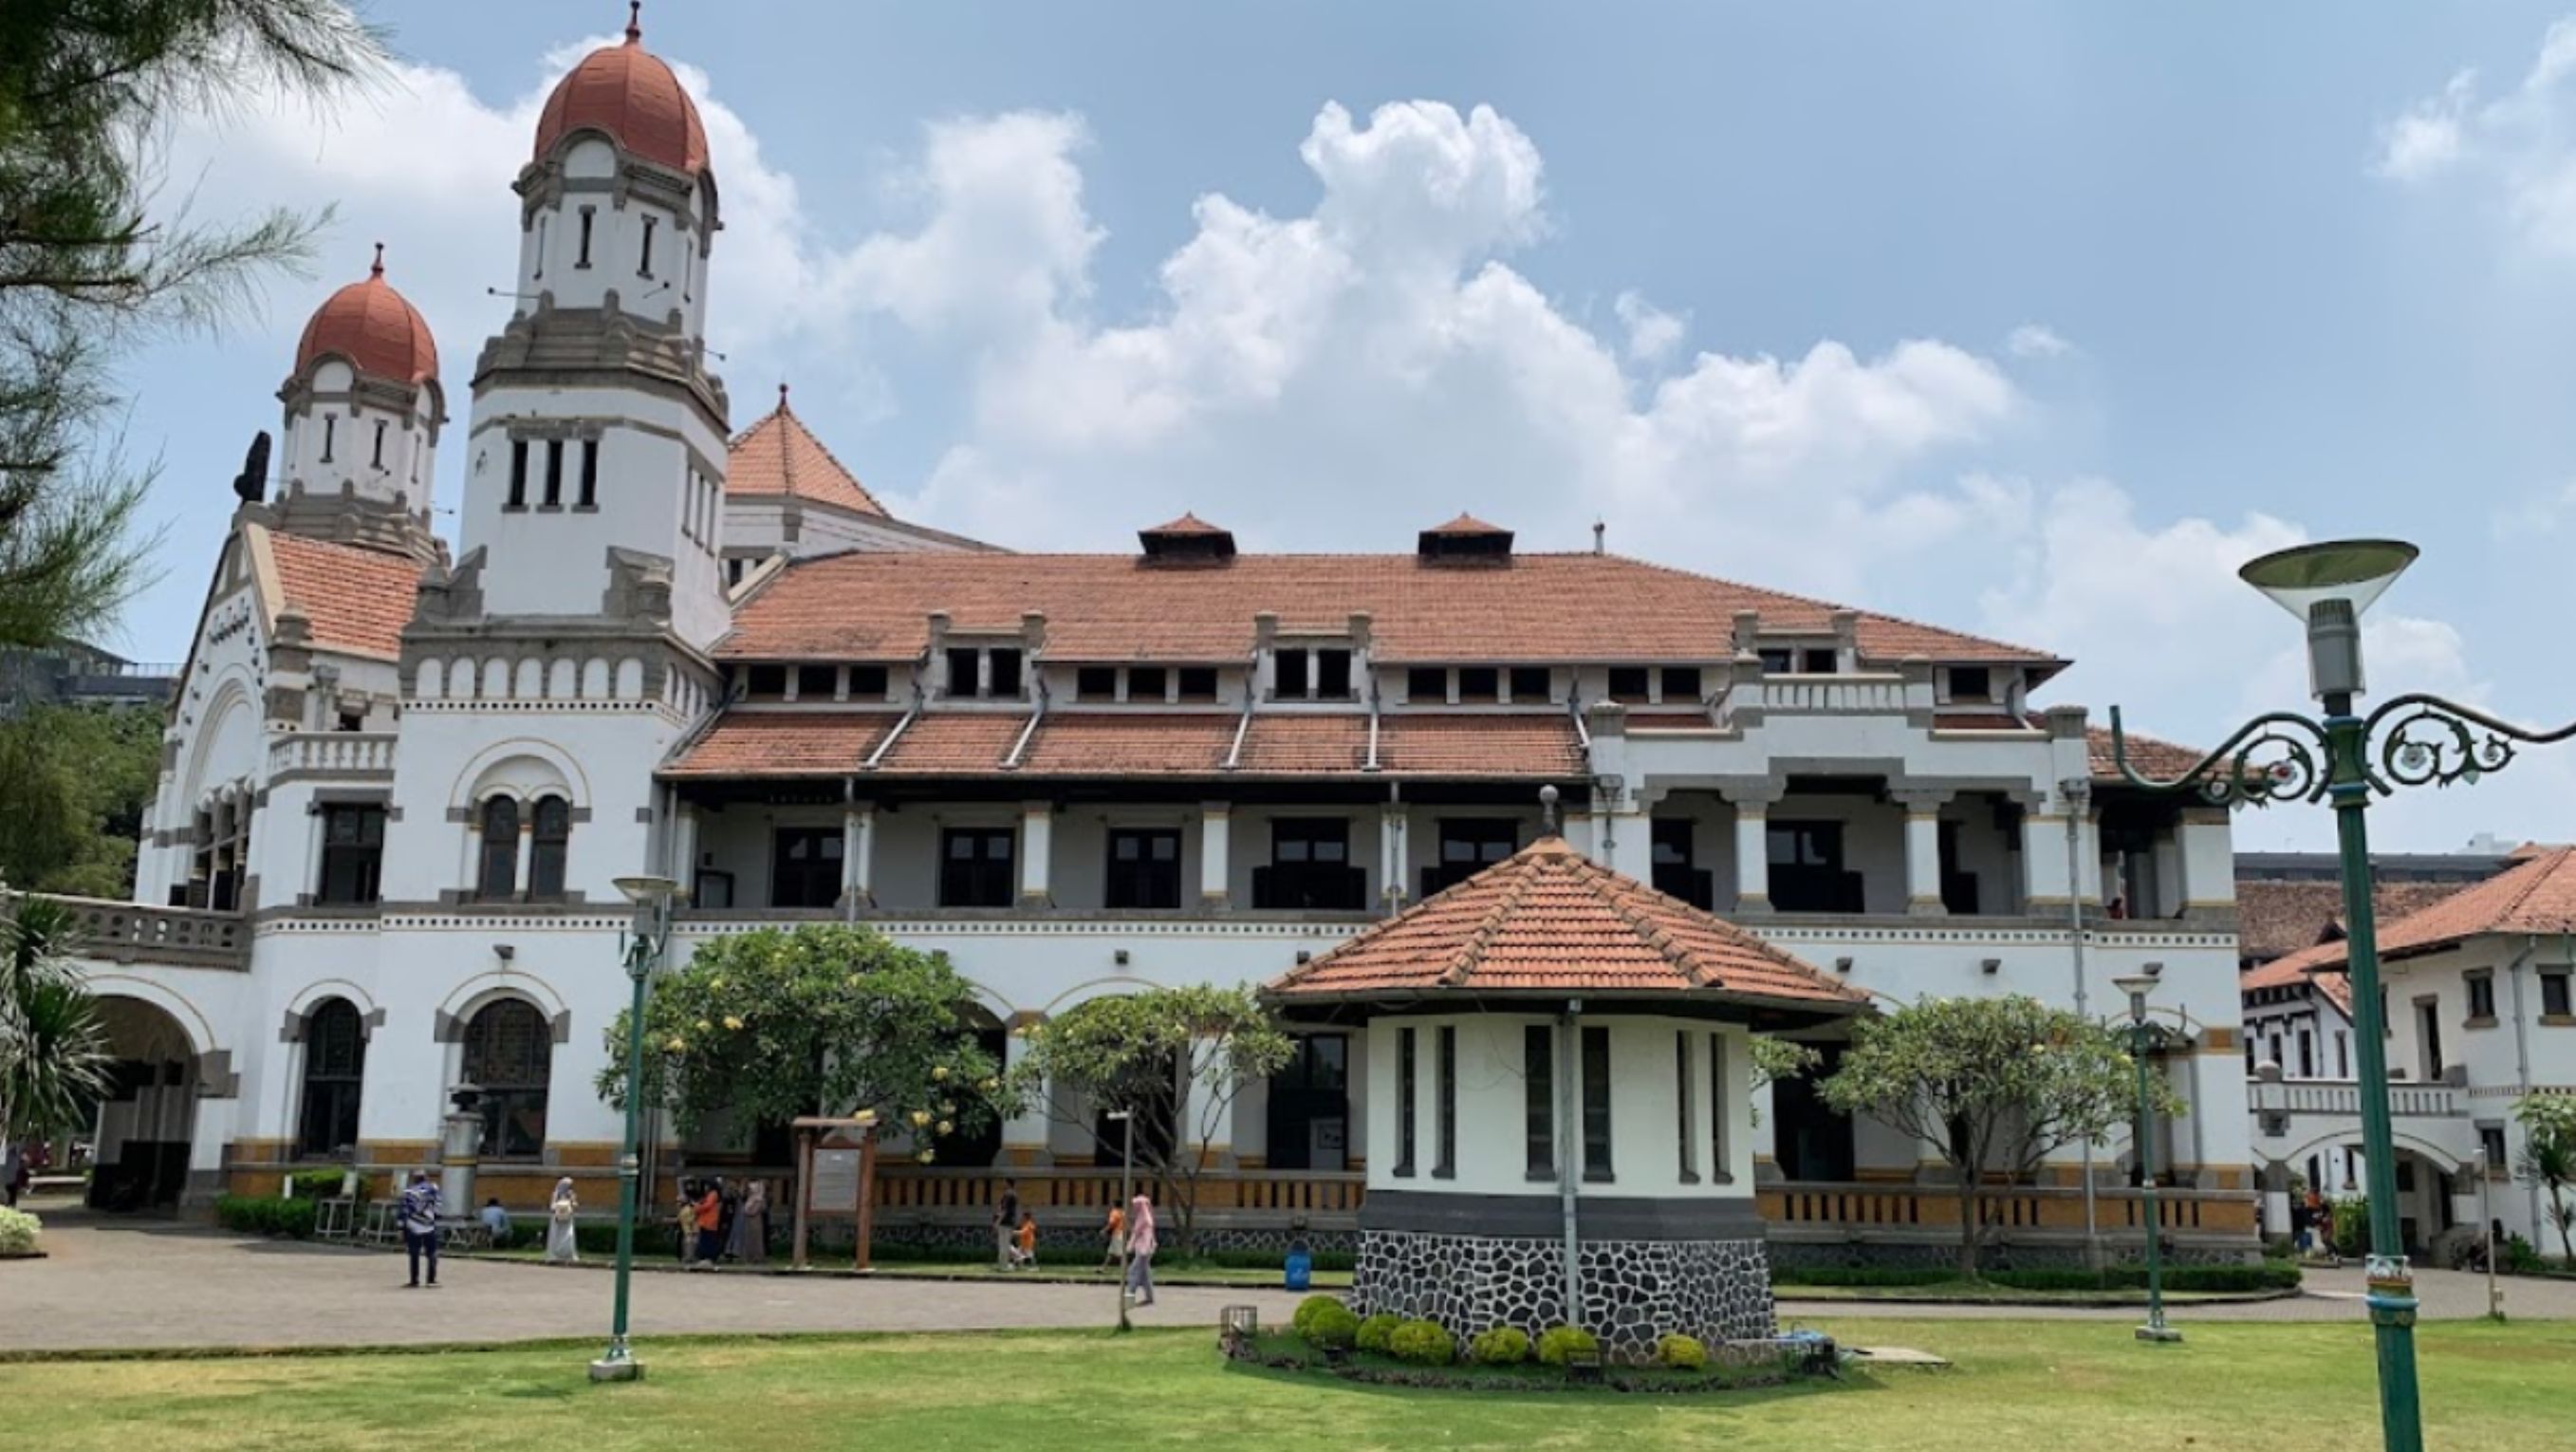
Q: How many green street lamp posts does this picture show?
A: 3